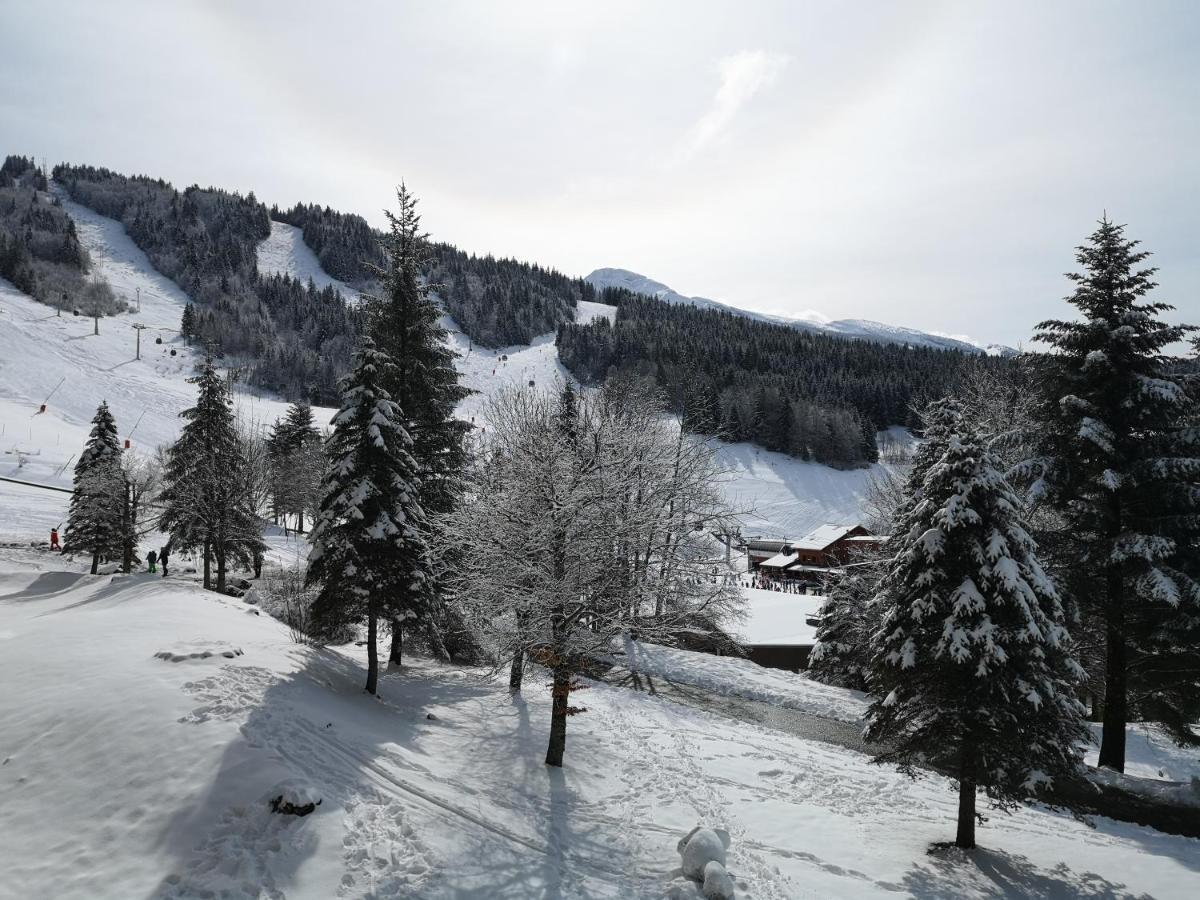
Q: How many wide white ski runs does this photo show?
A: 3